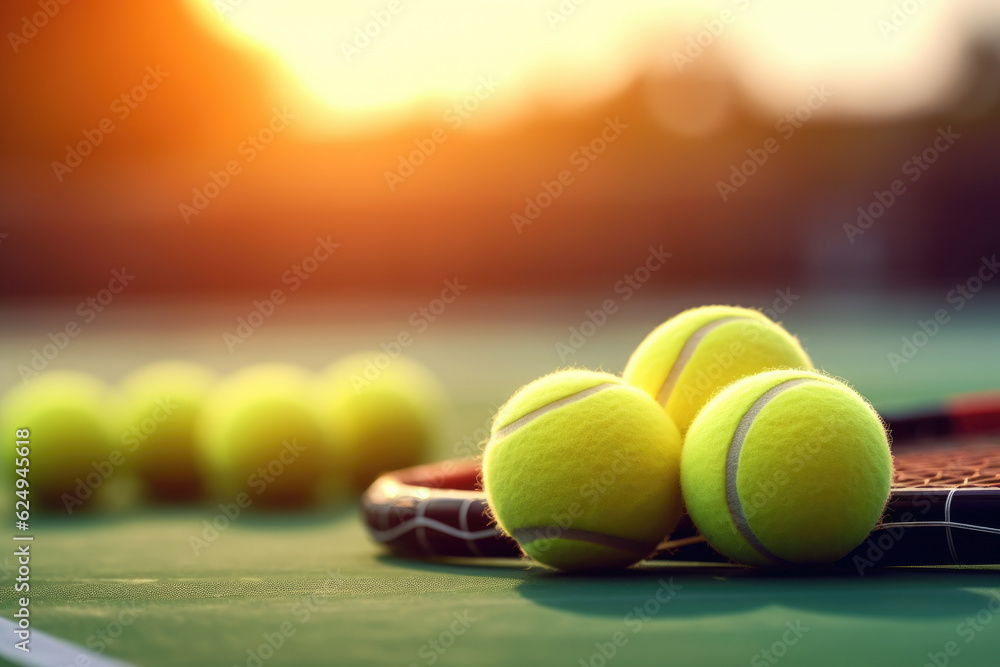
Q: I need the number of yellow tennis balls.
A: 7